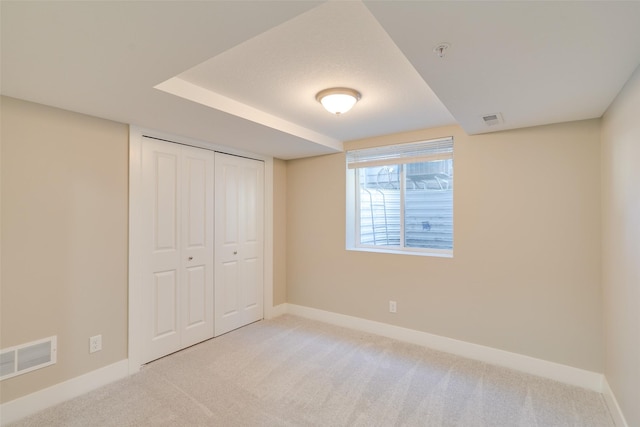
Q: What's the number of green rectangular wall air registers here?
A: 0